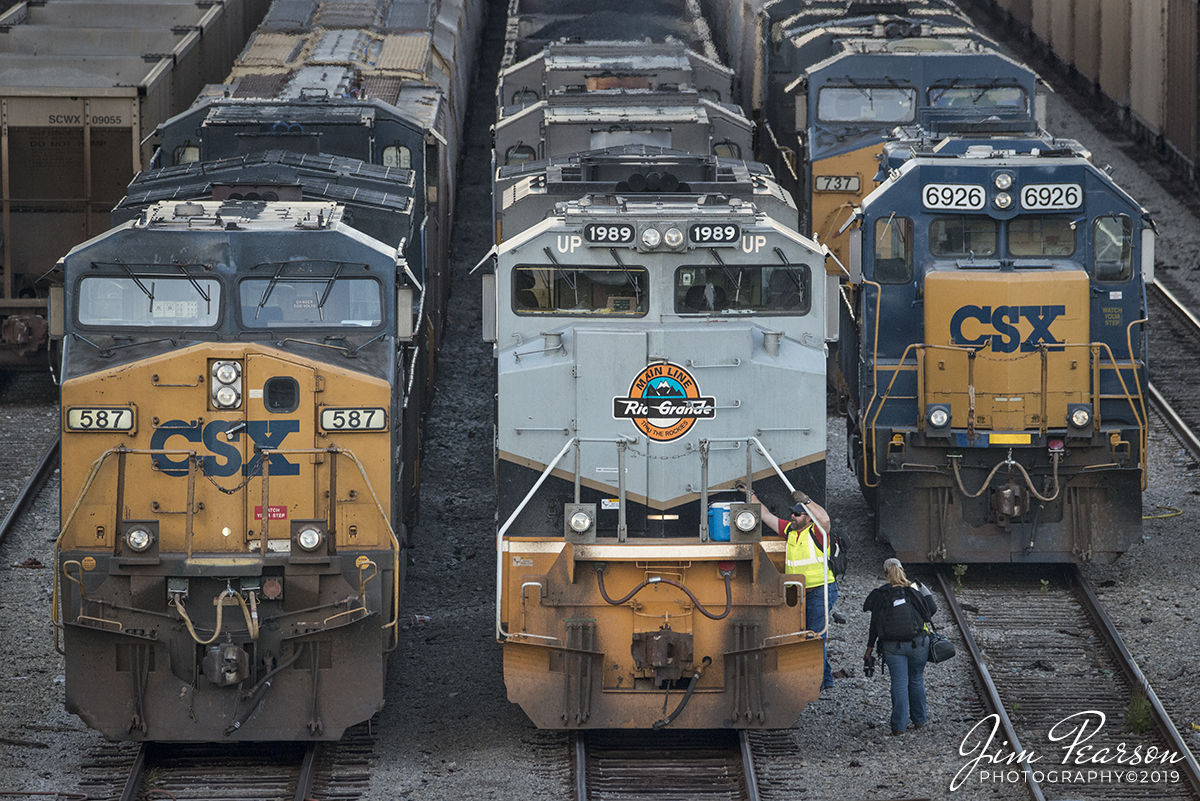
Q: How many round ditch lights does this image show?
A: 6